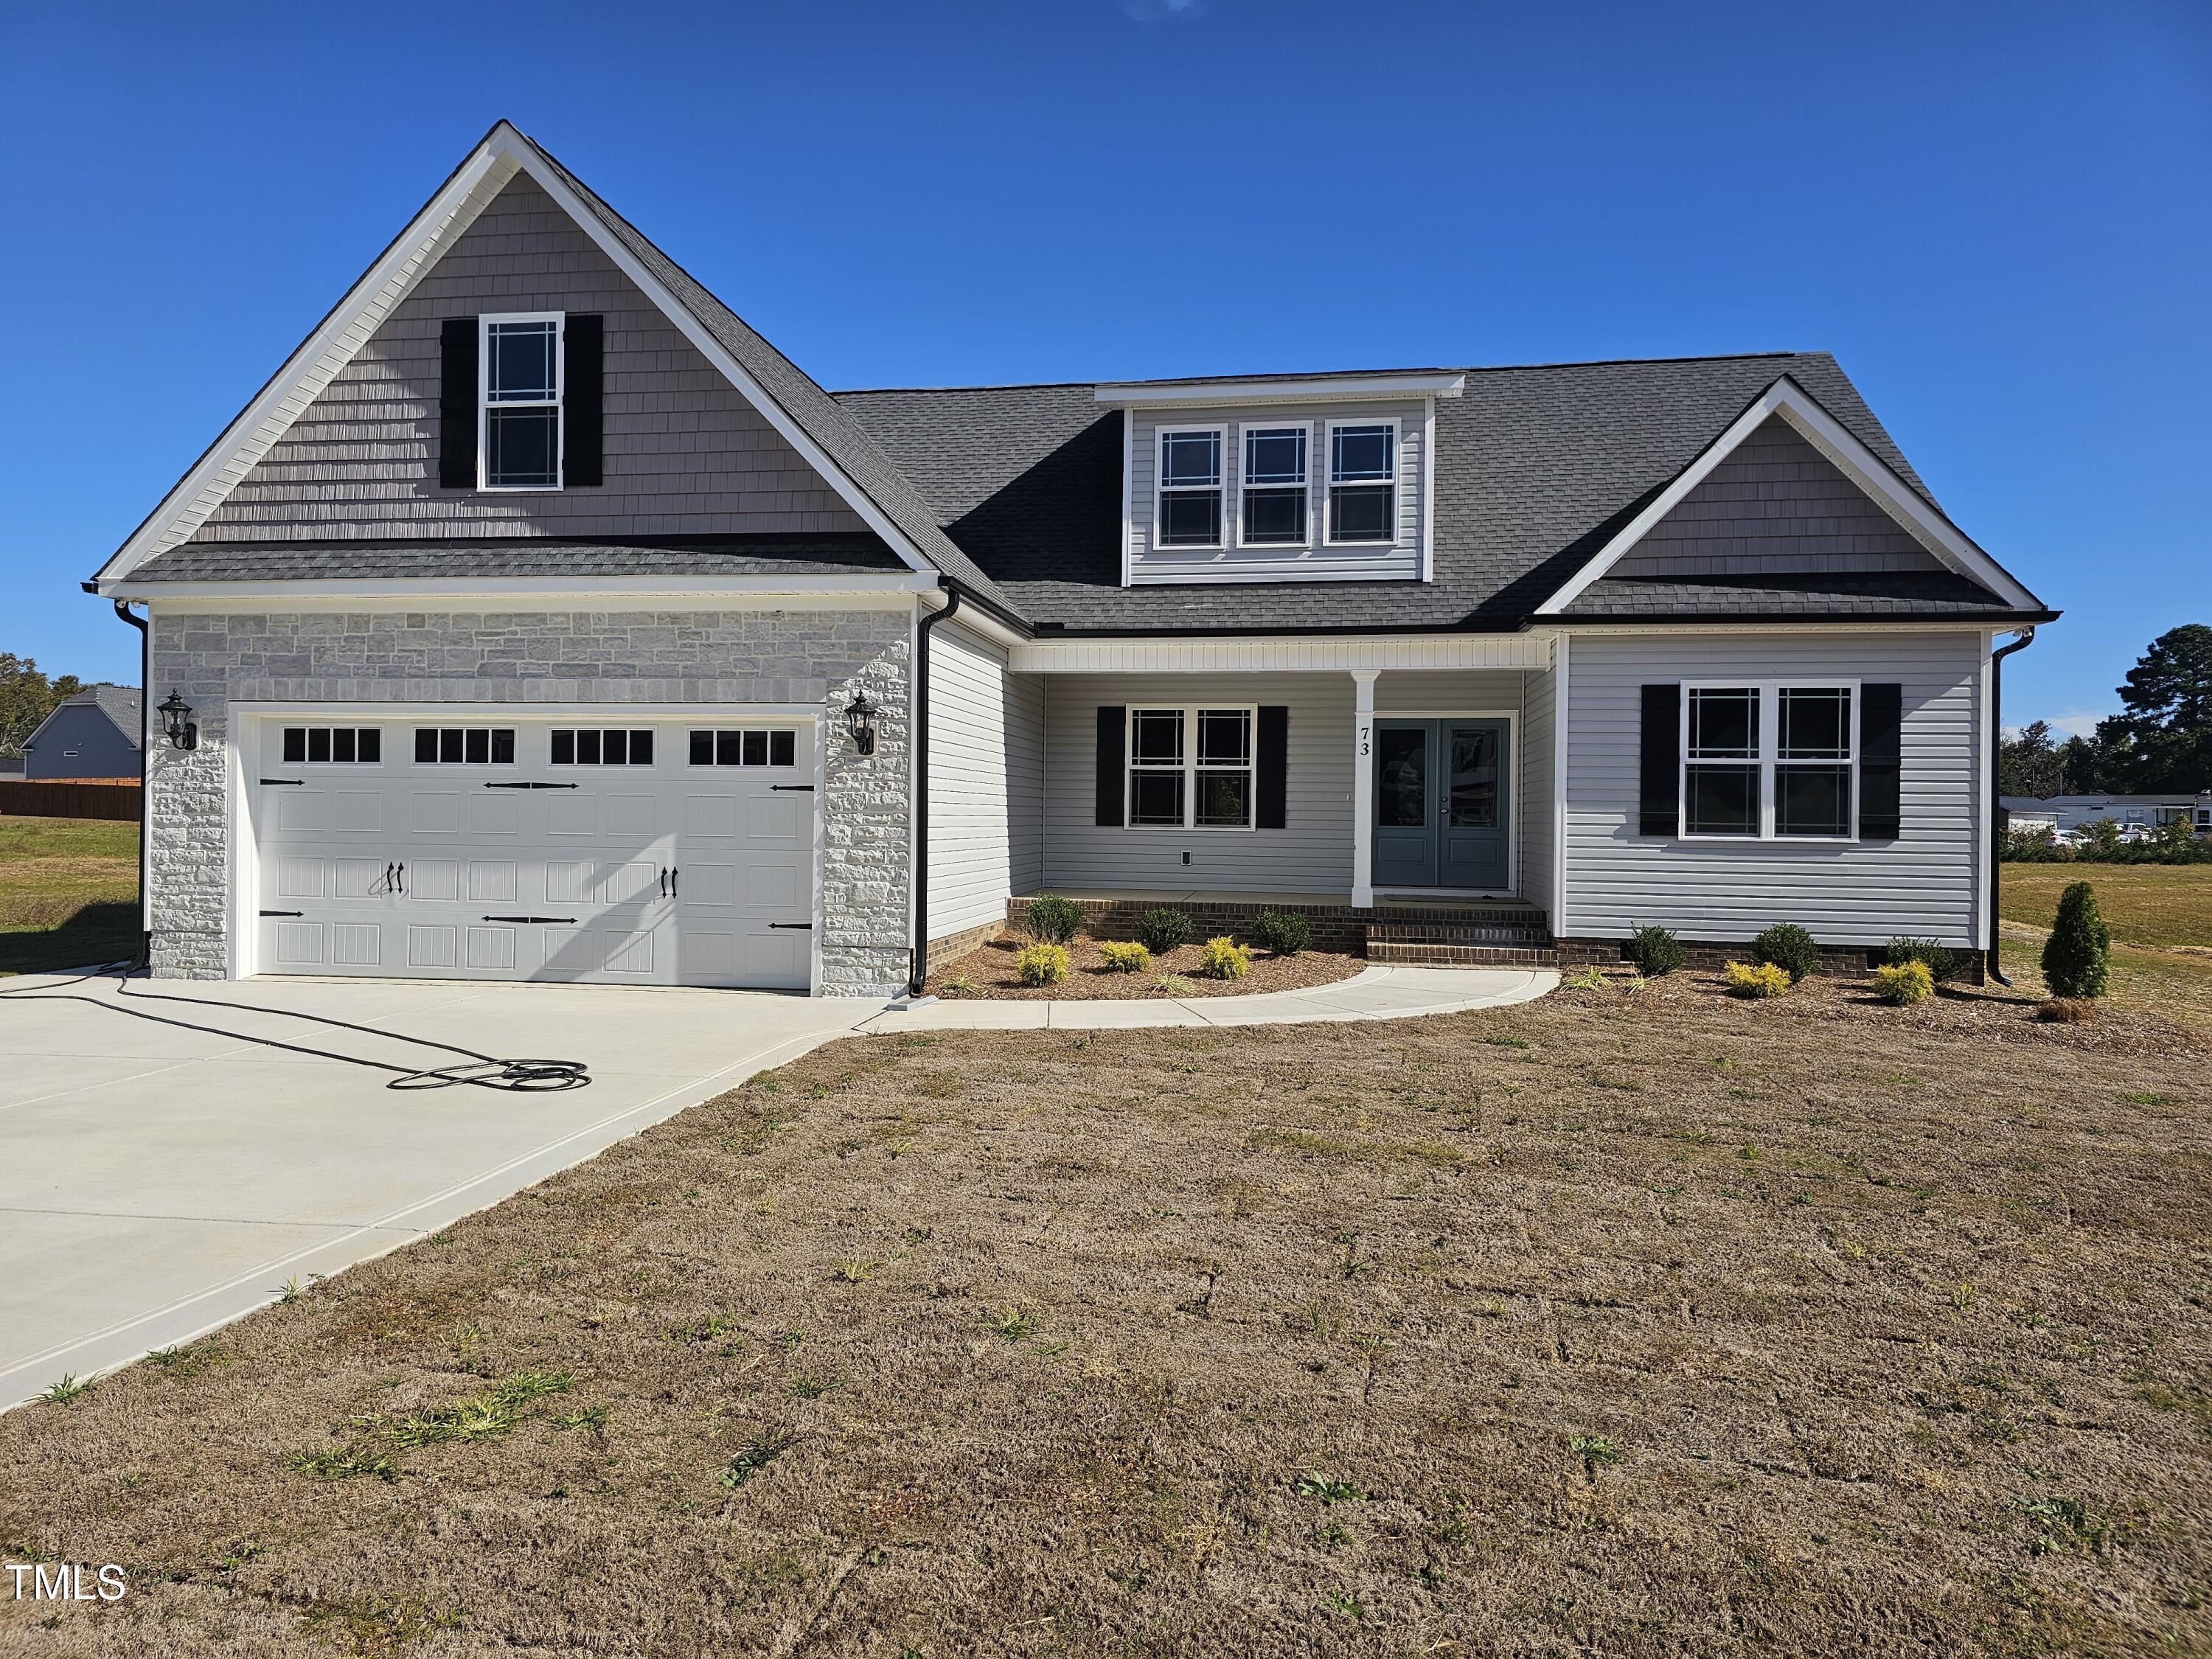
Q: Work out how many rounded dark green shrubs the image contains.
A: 6